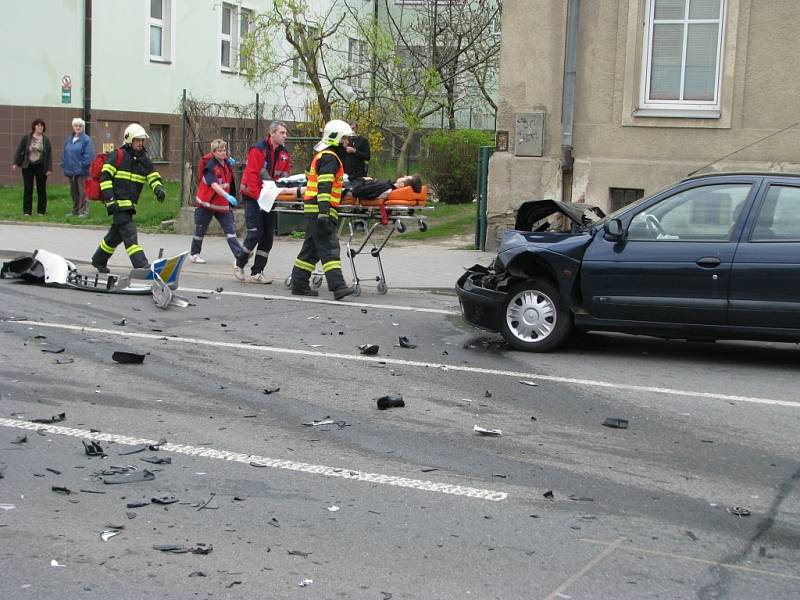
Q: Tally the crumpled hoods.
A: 1